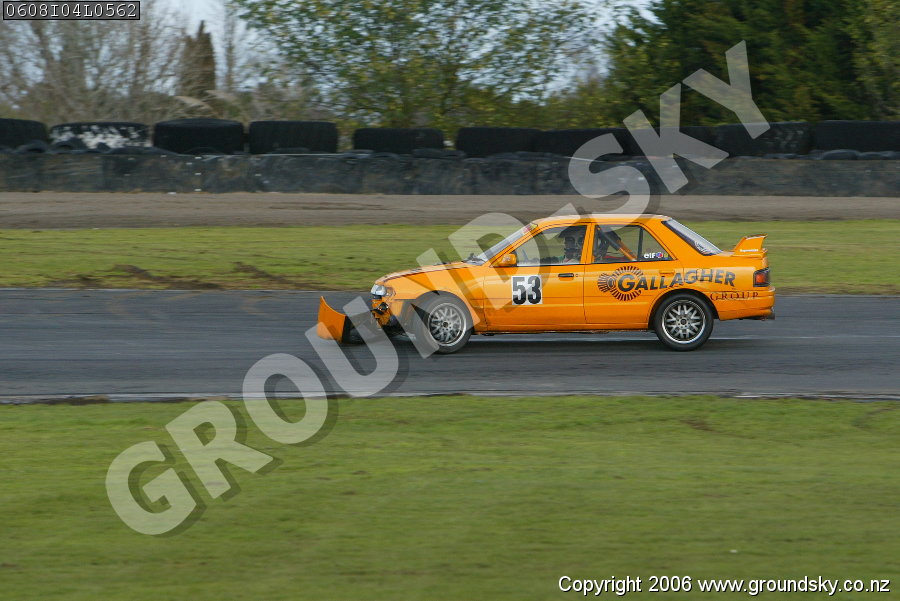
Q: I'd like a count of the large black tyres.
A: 10